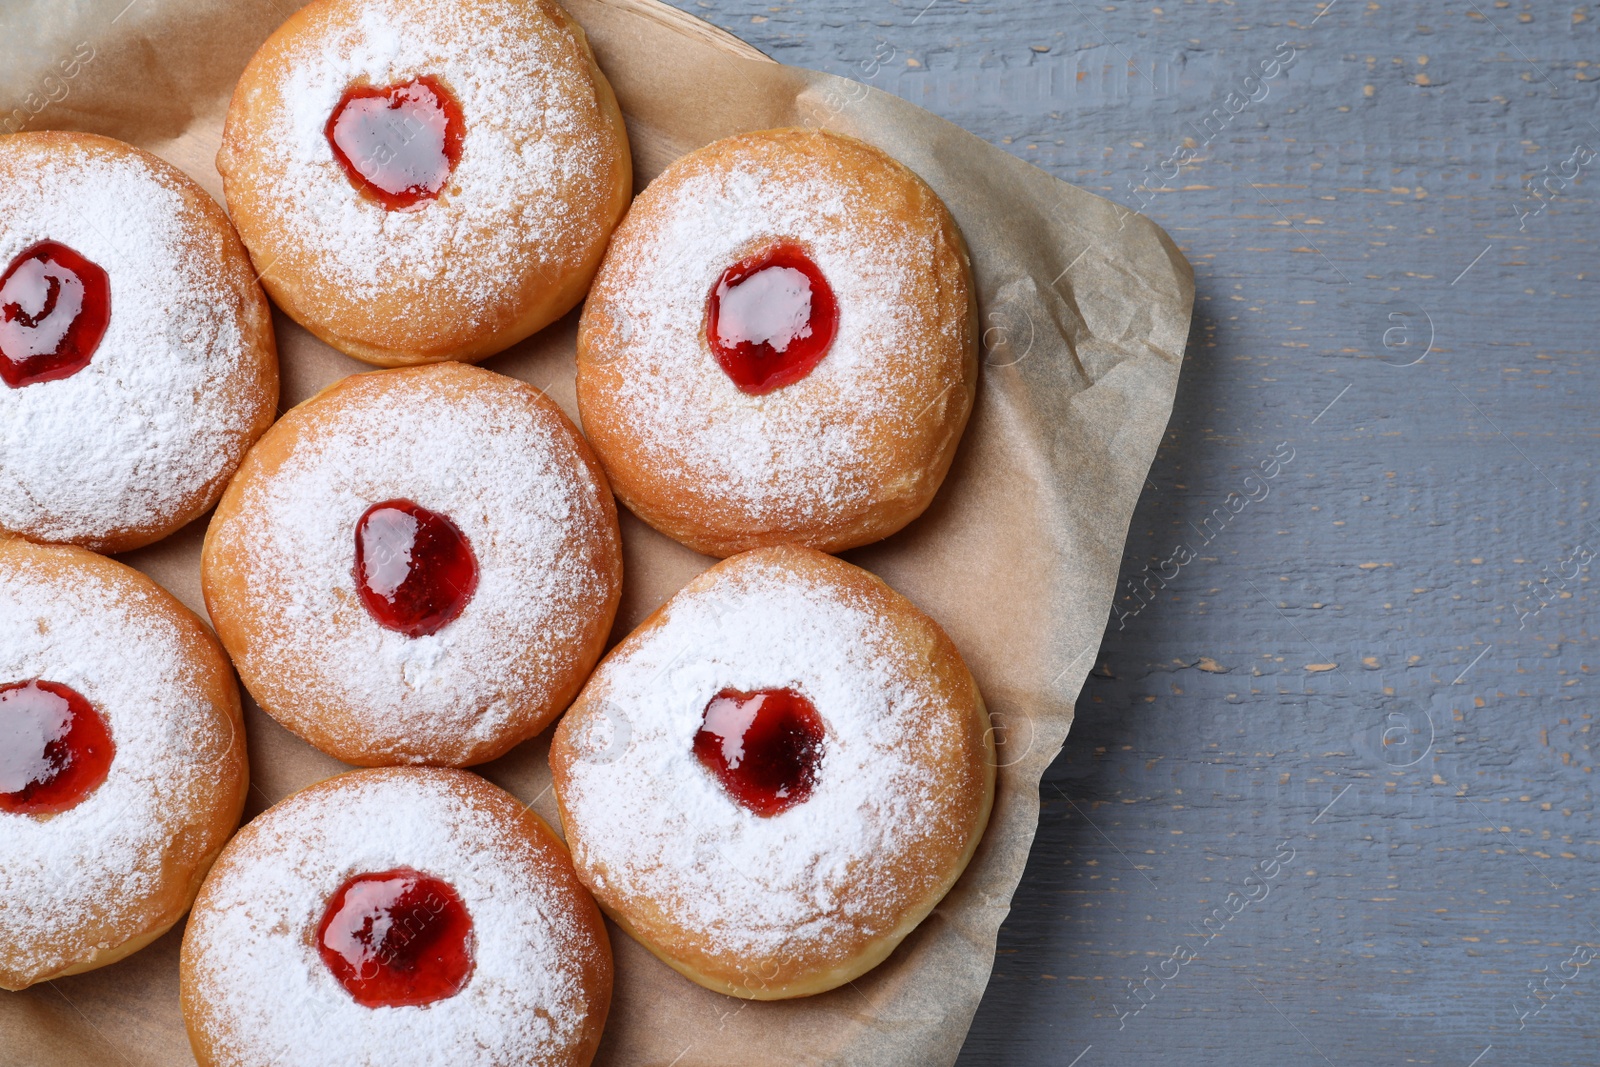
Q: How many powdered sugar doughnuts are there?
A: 7